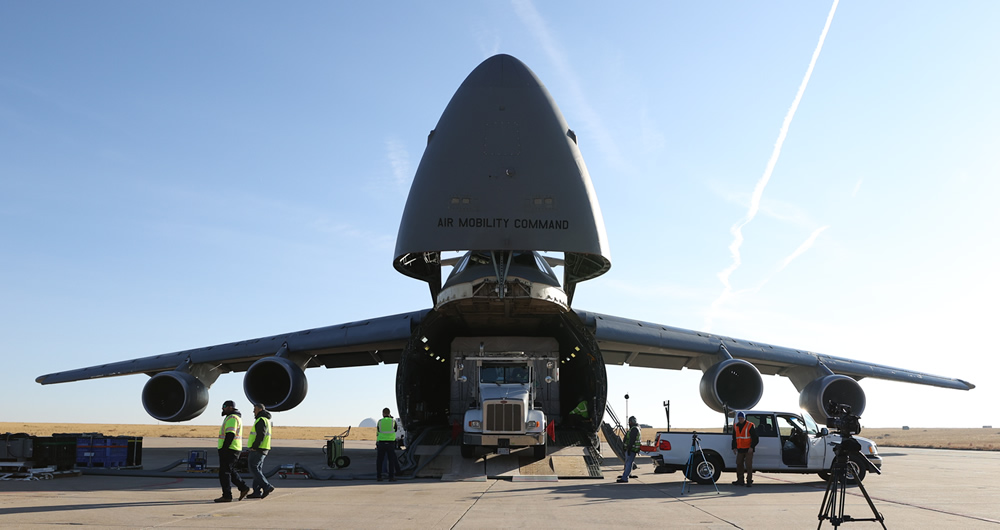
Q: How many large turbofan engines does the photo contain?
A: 4